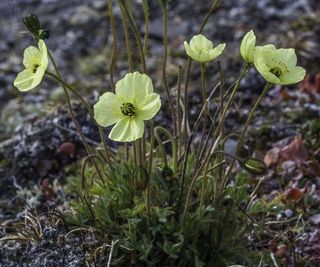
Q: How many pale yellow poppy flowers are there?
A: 5